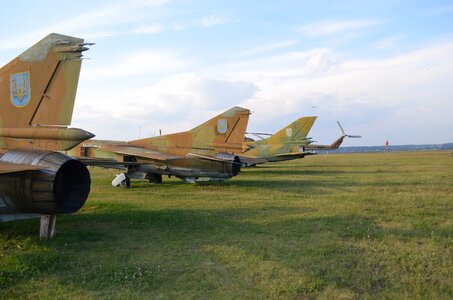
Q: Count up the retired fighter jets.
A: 3